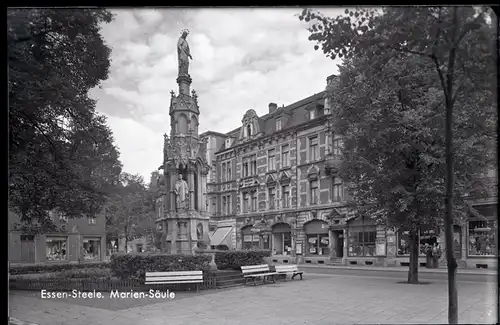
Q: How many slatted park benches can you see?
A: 3